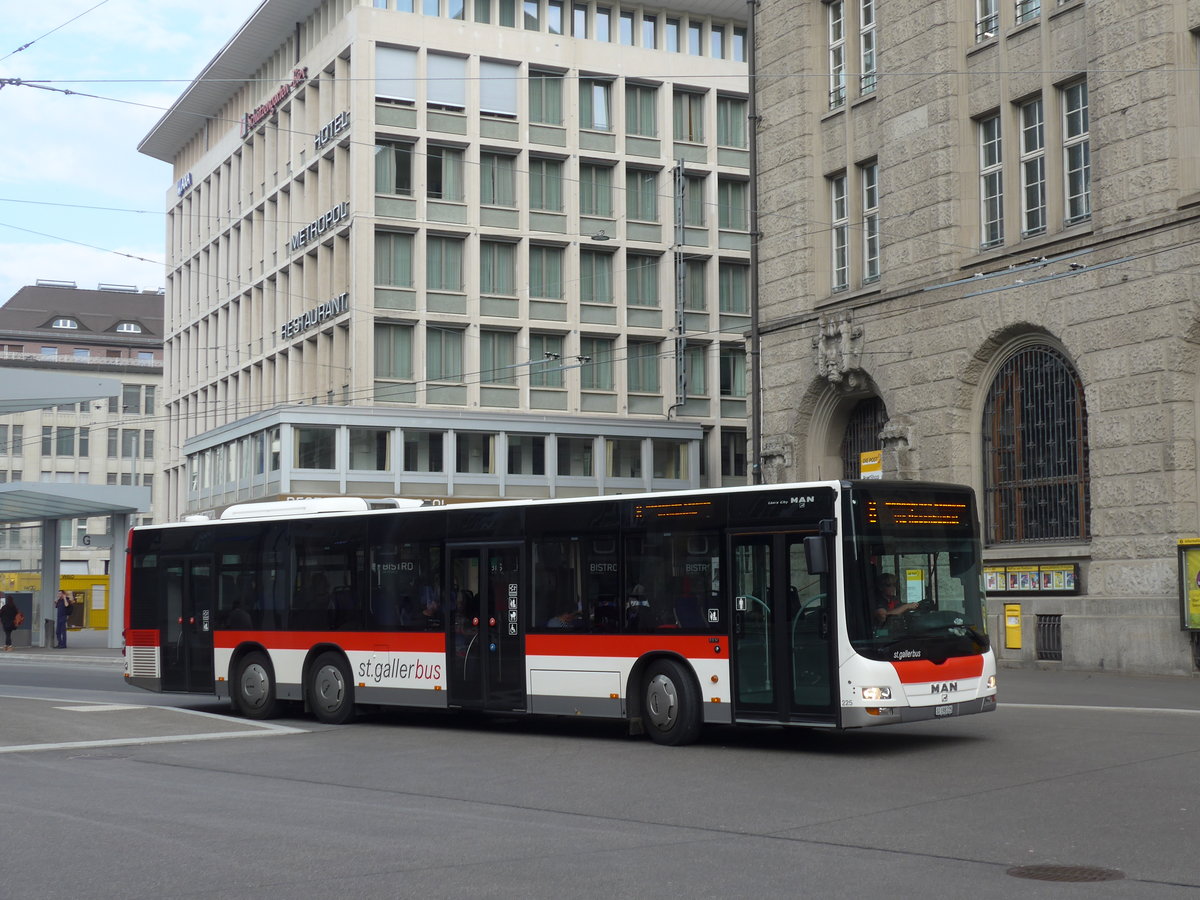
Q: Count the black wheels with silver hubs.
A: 3